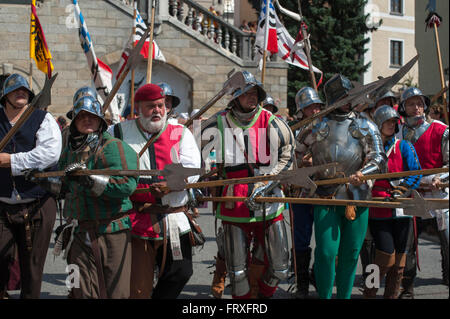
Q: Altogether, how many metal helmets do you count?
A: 11